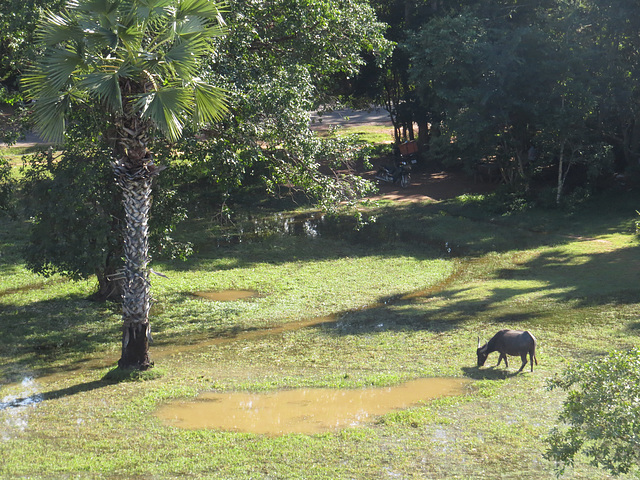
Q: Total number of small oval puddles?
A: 1